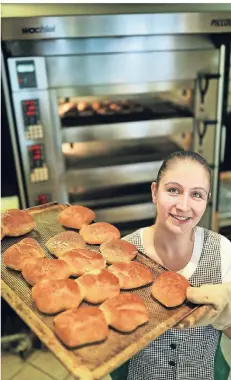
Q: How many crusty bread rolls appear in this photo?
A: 14